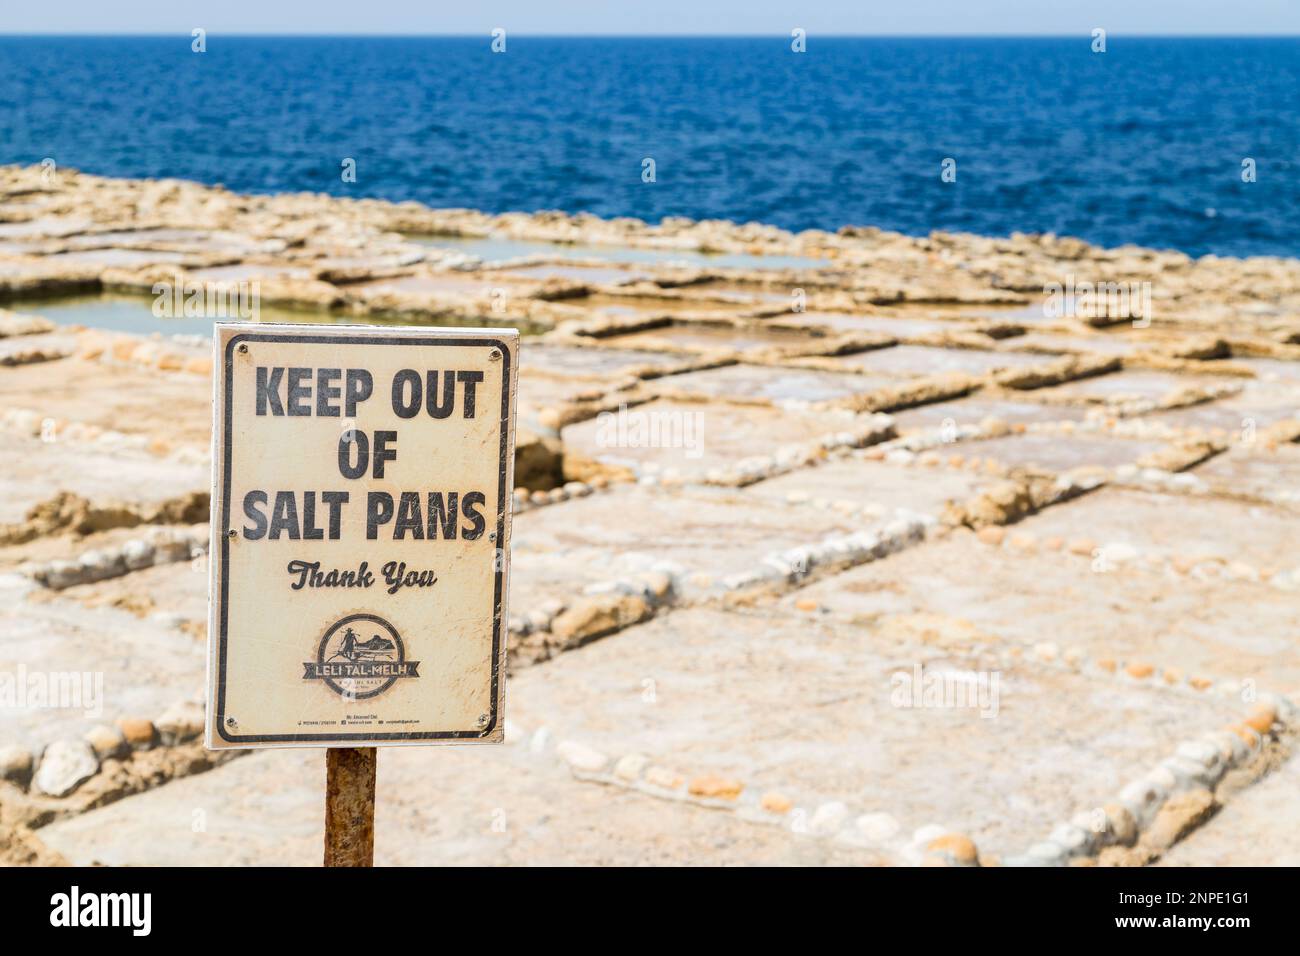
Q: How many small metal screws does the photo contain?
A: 6